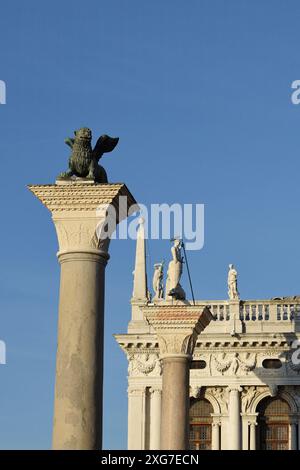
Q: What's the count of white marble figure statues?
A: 3